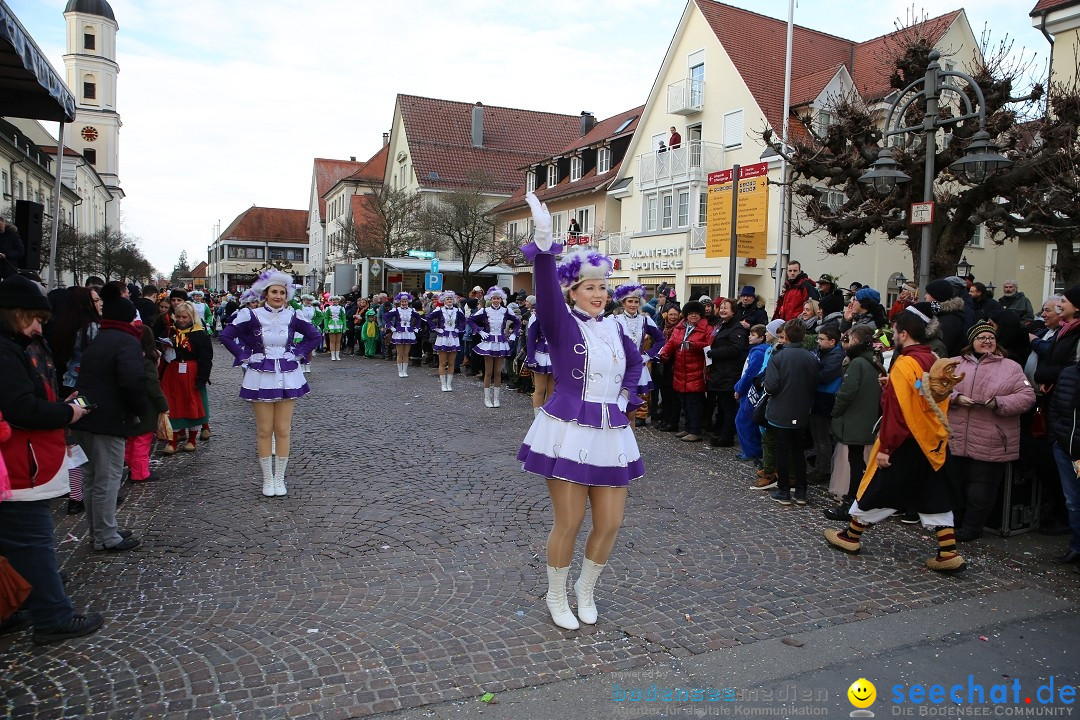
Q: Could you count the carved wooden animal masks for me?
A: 1